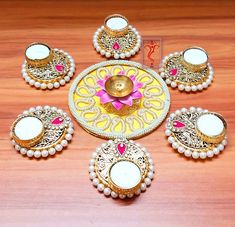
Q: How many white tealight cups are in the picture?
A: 6